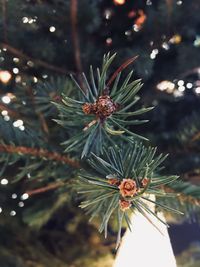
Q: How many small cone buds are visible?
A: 6